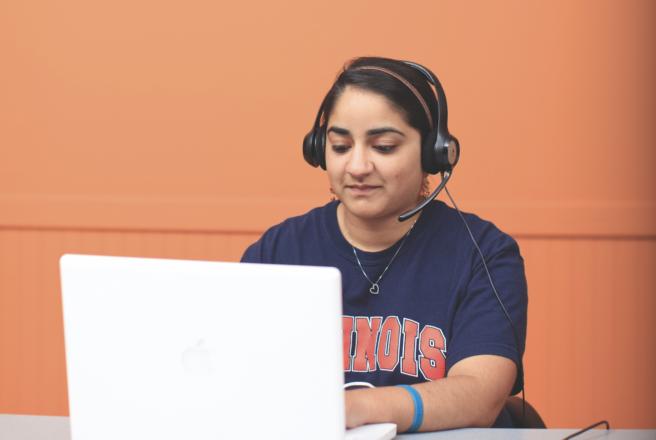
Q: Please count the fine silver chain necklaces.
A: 1